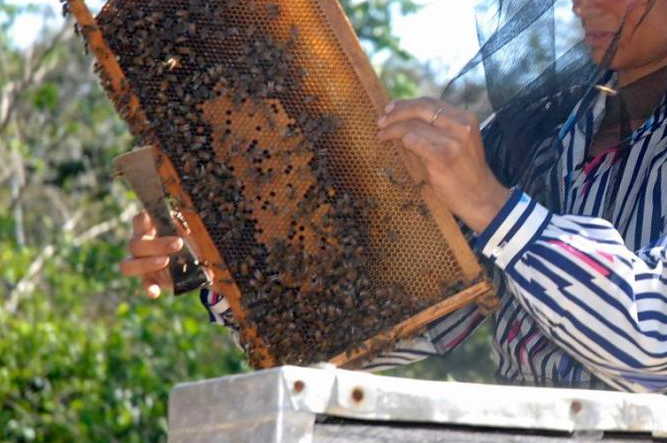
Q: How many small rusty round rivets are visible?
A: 3